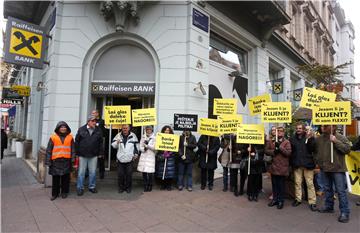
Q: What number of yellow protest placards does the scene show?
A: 11